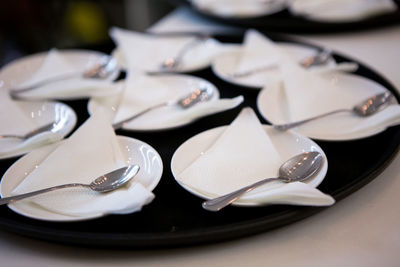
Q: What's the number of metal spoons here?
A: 8